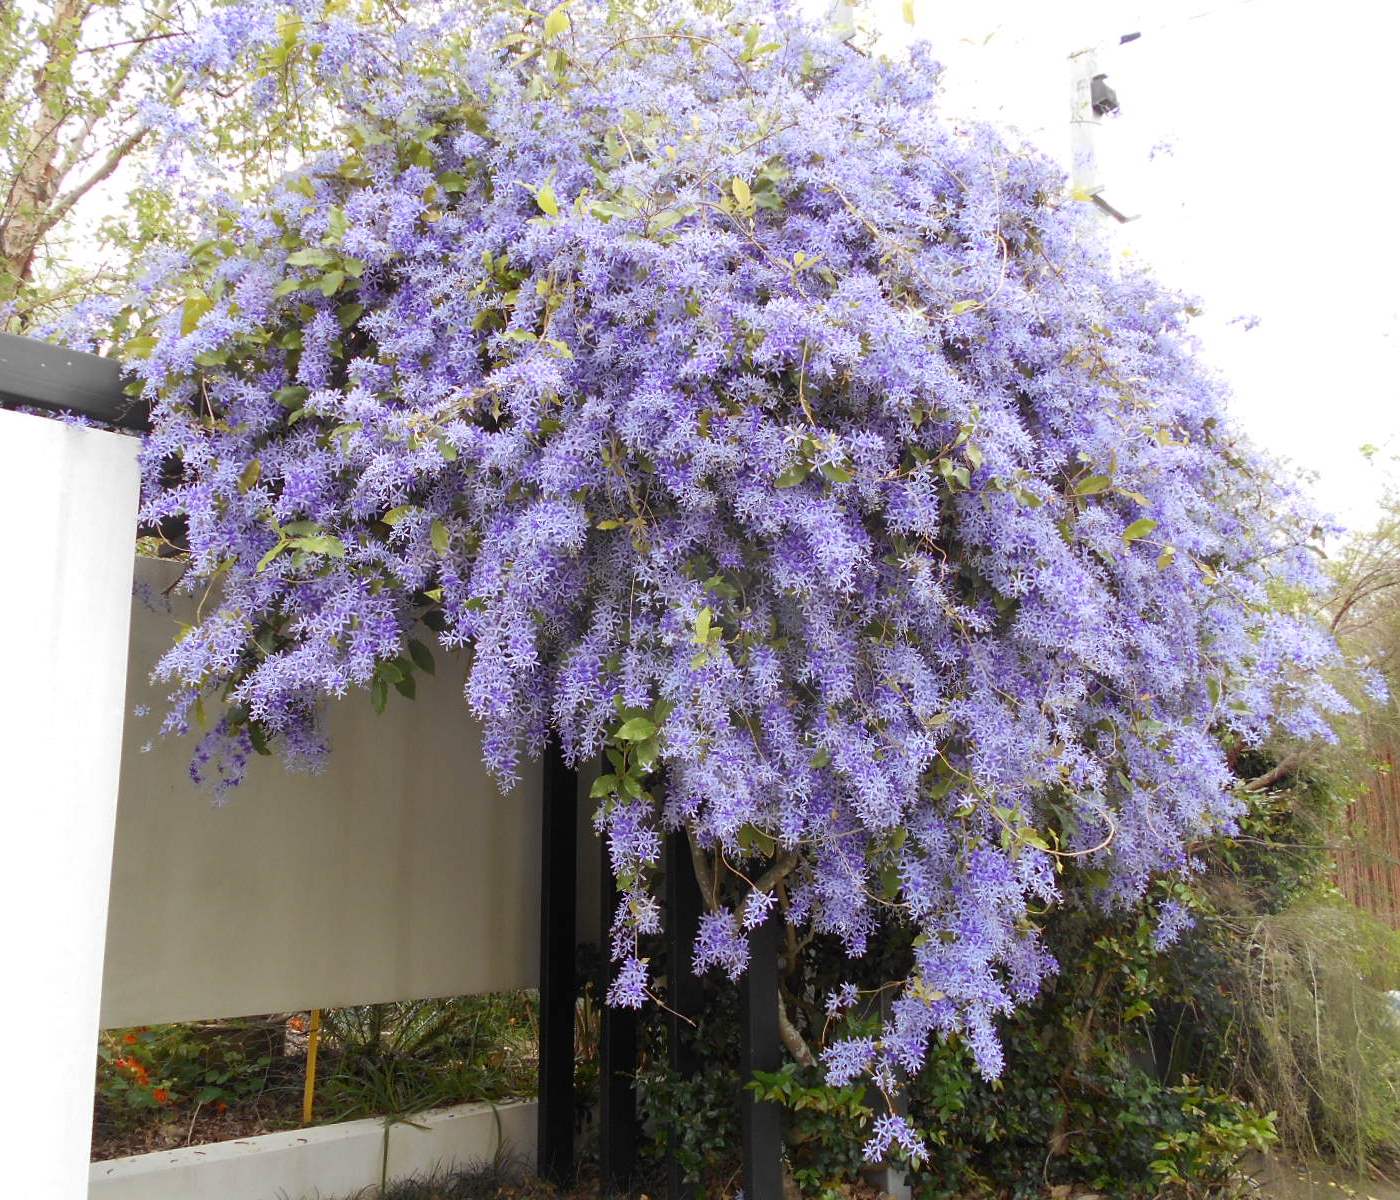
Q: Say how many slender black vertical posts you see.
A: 4